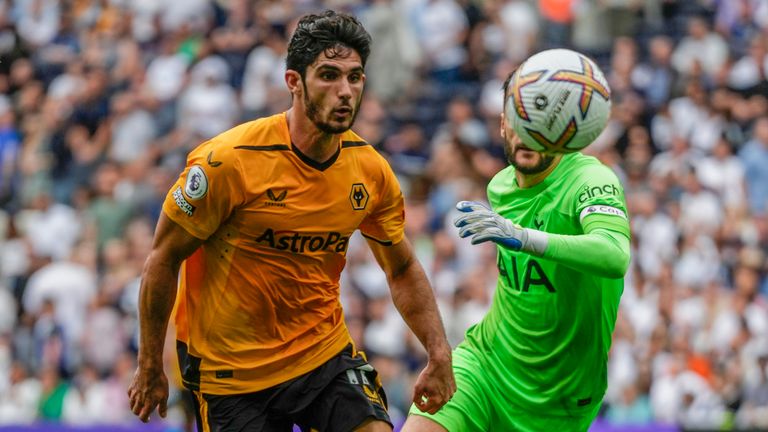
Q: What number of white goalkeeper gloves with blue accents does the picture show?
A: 1